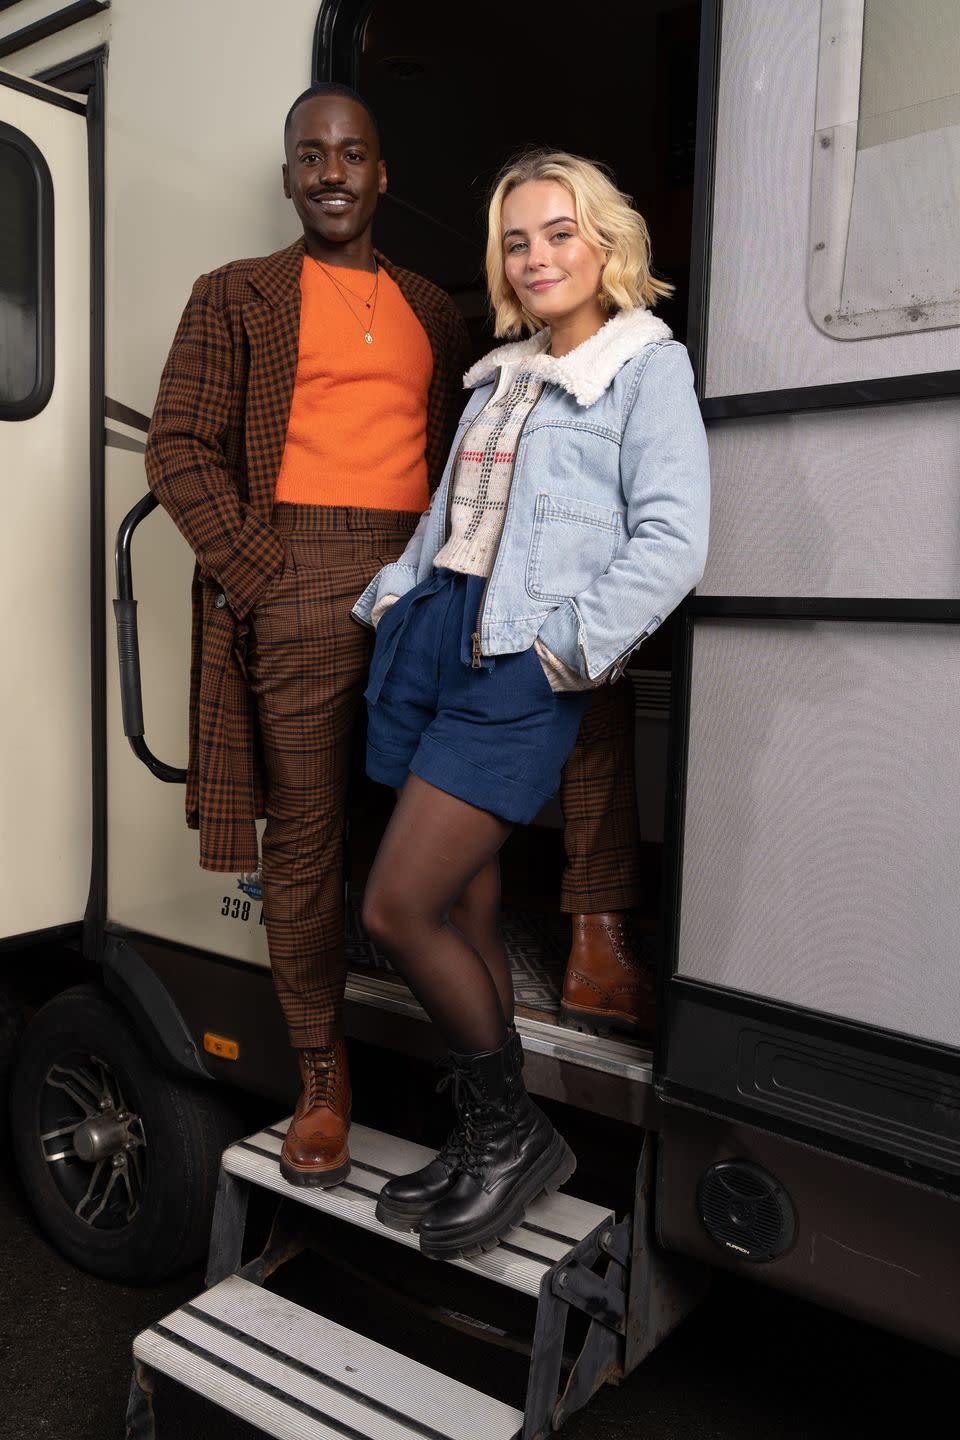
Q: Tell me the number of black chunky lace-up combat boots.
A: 2